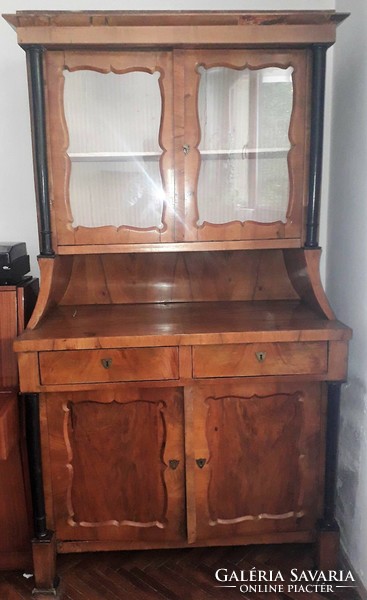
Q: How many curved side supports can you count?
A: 2